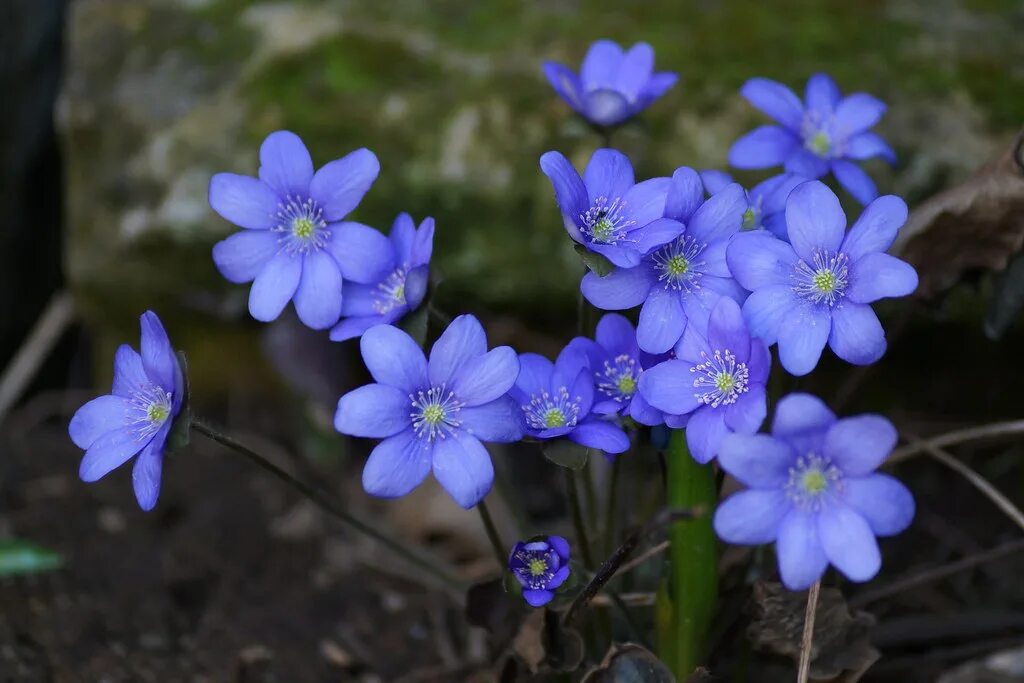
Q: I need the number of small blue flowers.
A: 15